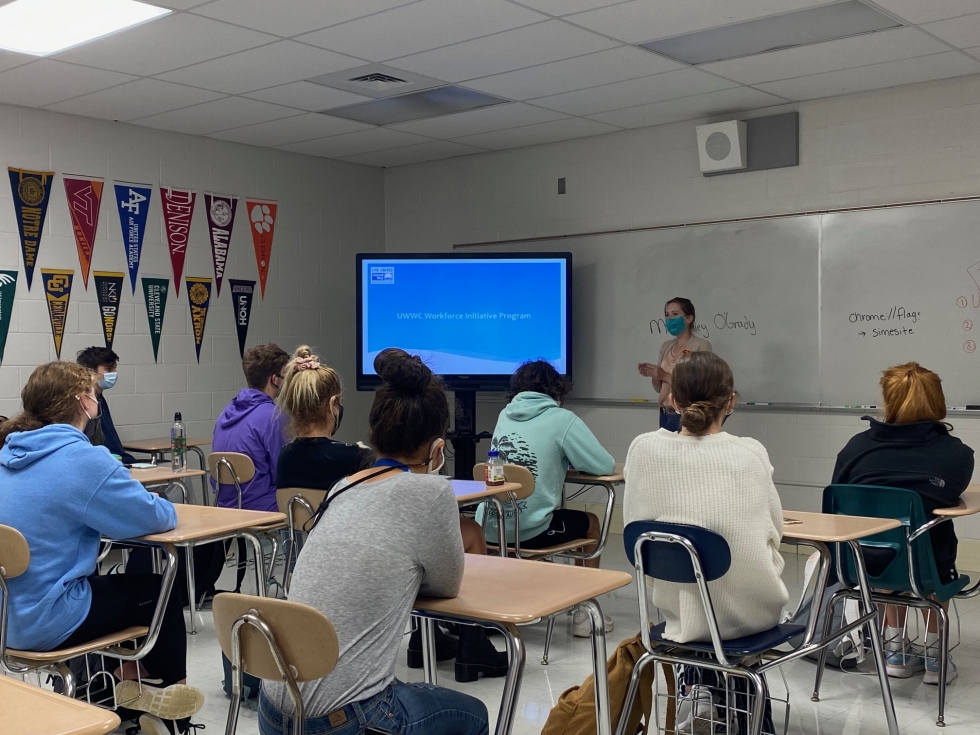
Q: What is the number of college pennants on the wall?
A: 12